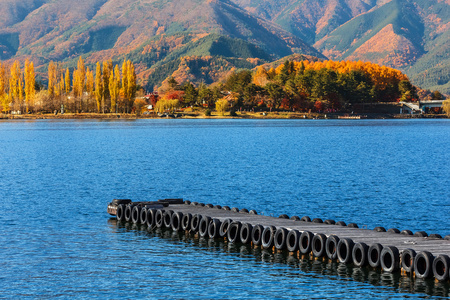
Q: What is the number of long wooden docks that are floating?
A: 1